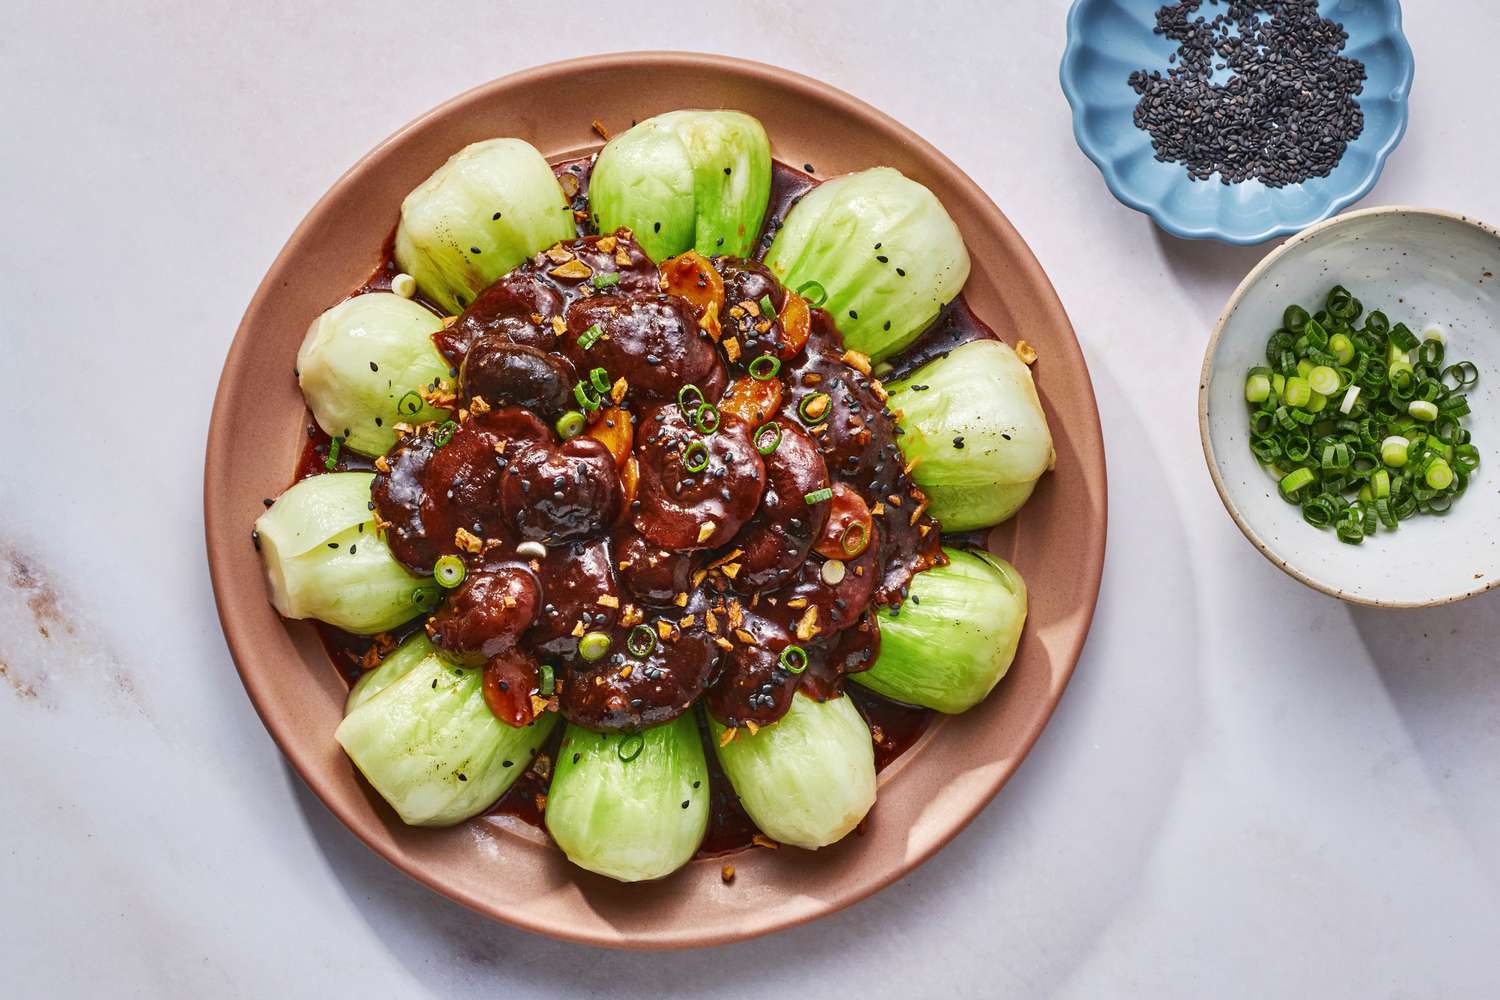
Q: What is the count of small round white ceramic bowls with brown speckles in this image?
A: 1